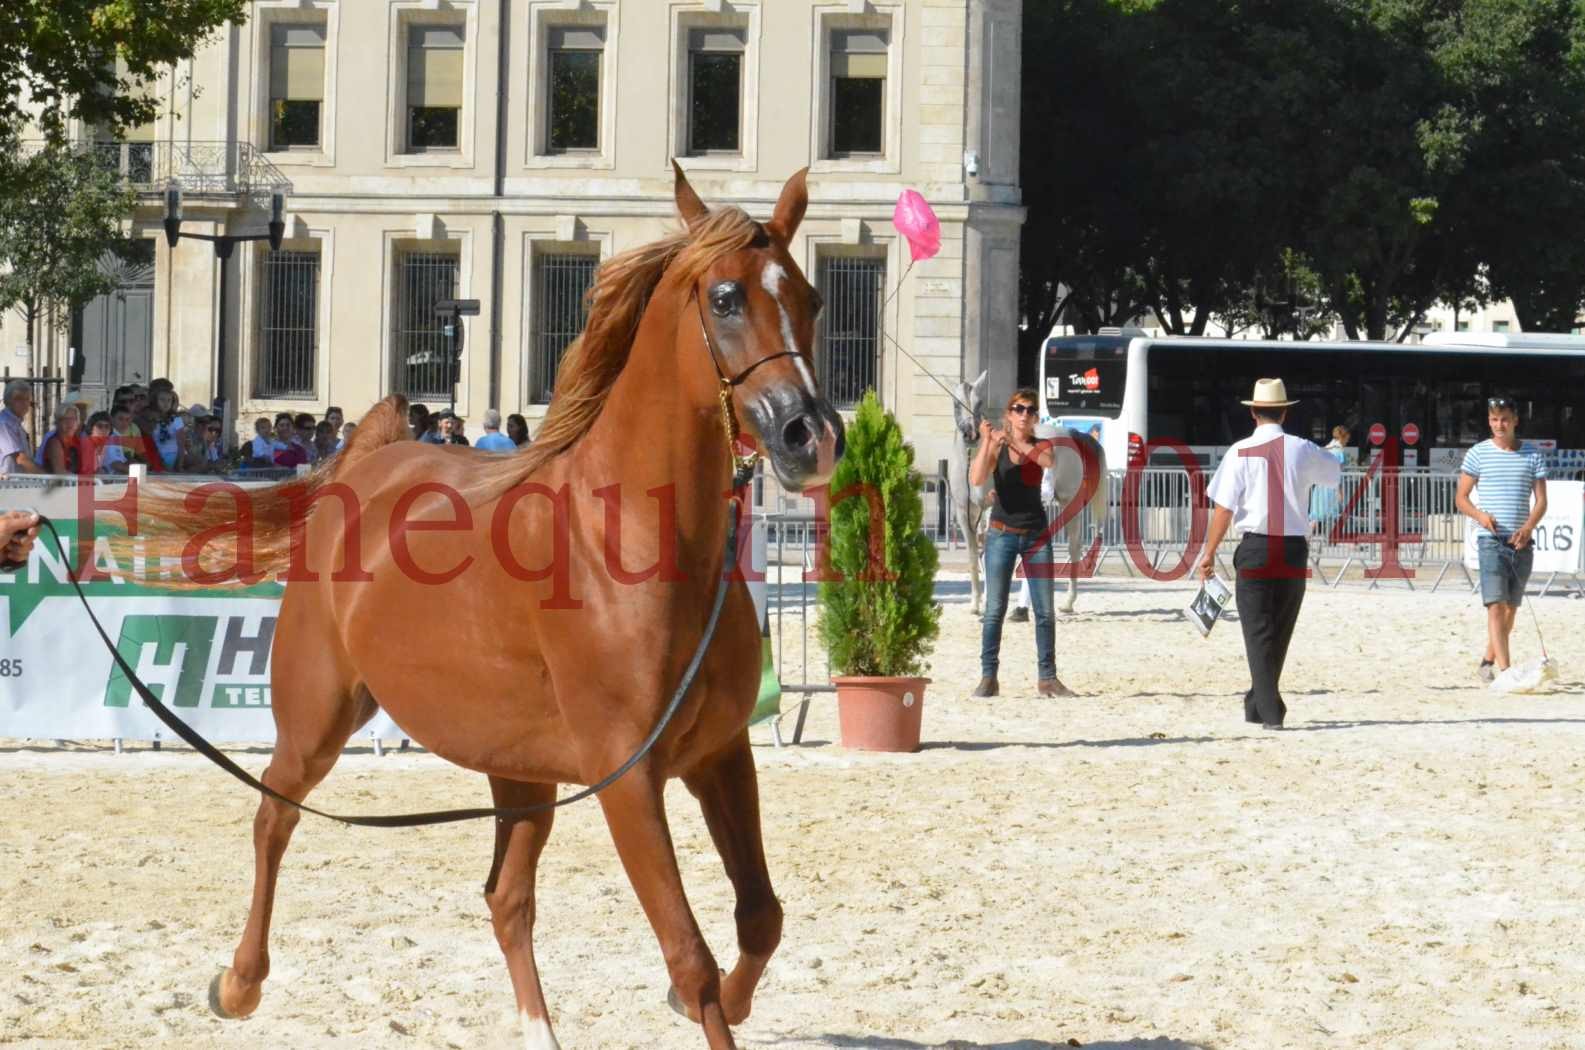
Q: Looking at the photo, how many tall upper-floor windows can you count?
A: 5